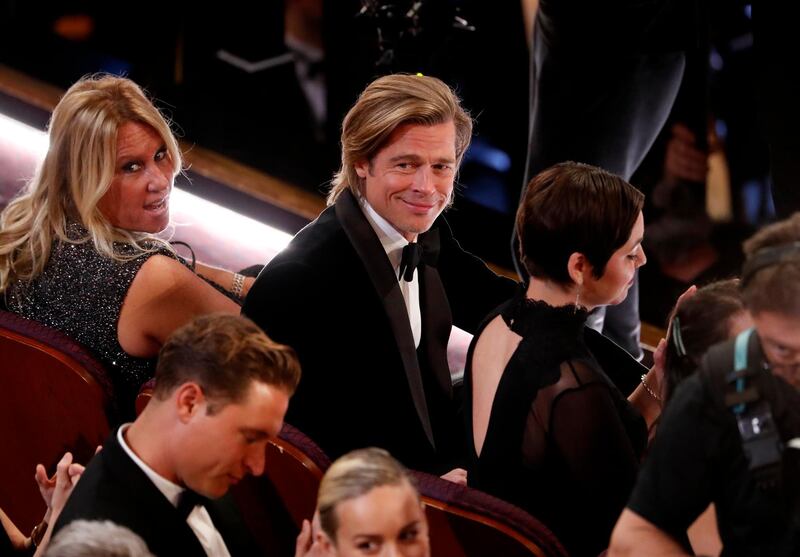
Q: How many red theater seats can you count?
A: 3